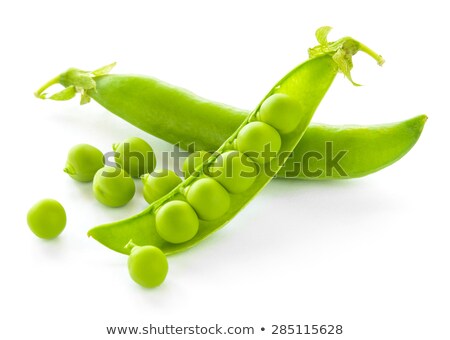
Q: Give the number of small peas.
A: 12